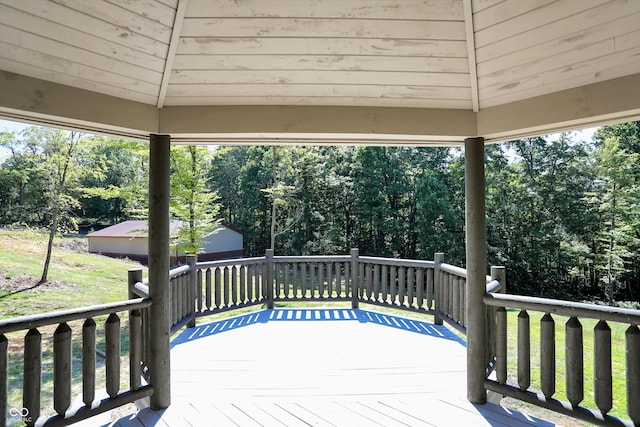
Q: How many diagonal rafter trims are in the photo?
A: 2